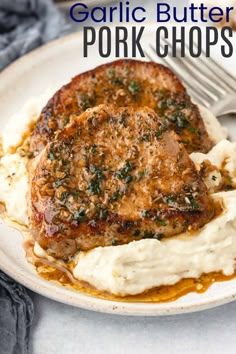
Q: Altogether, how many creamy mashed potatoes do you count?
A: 1